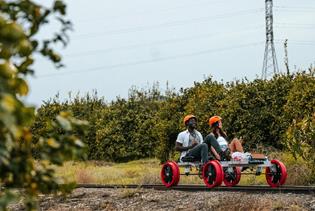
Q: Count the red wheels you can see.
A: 4